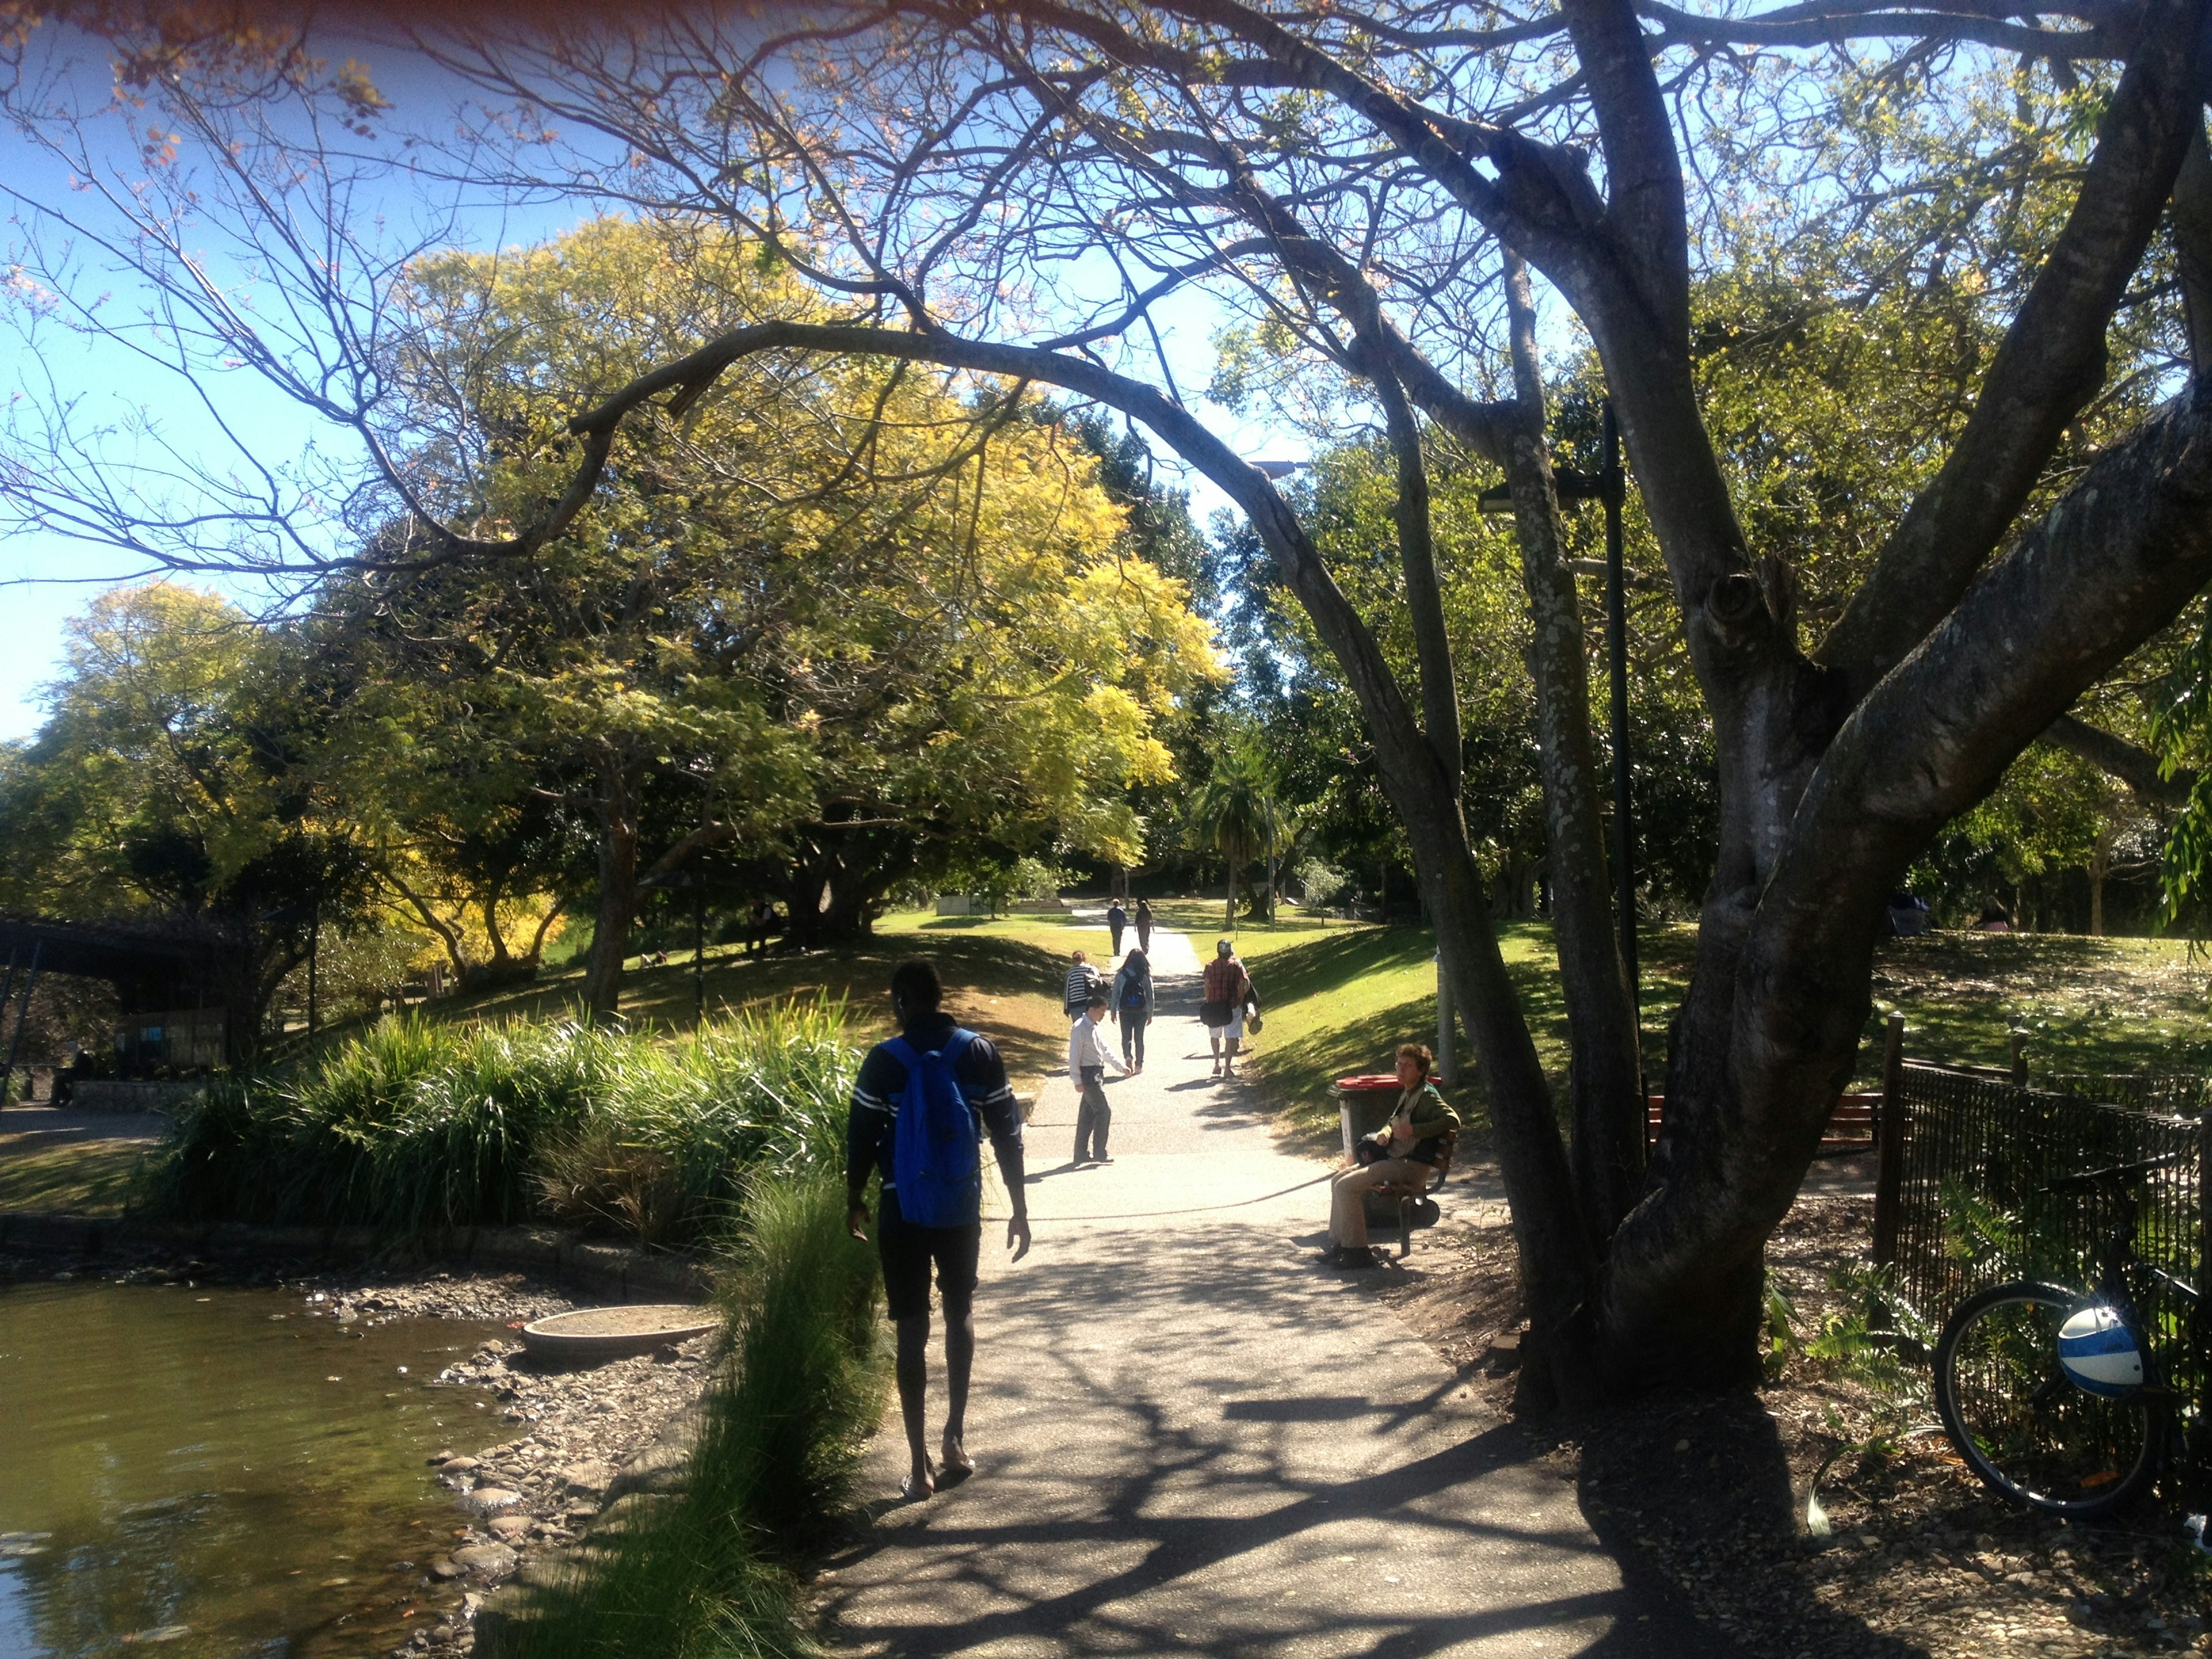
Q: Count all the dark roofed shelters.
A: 1